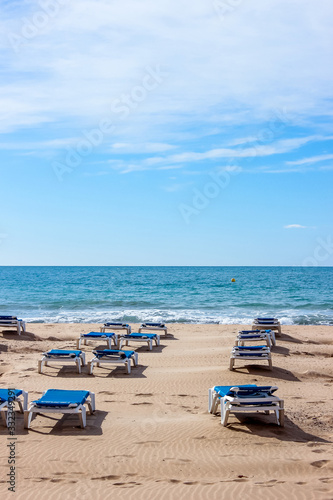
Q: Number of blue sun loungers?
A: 13